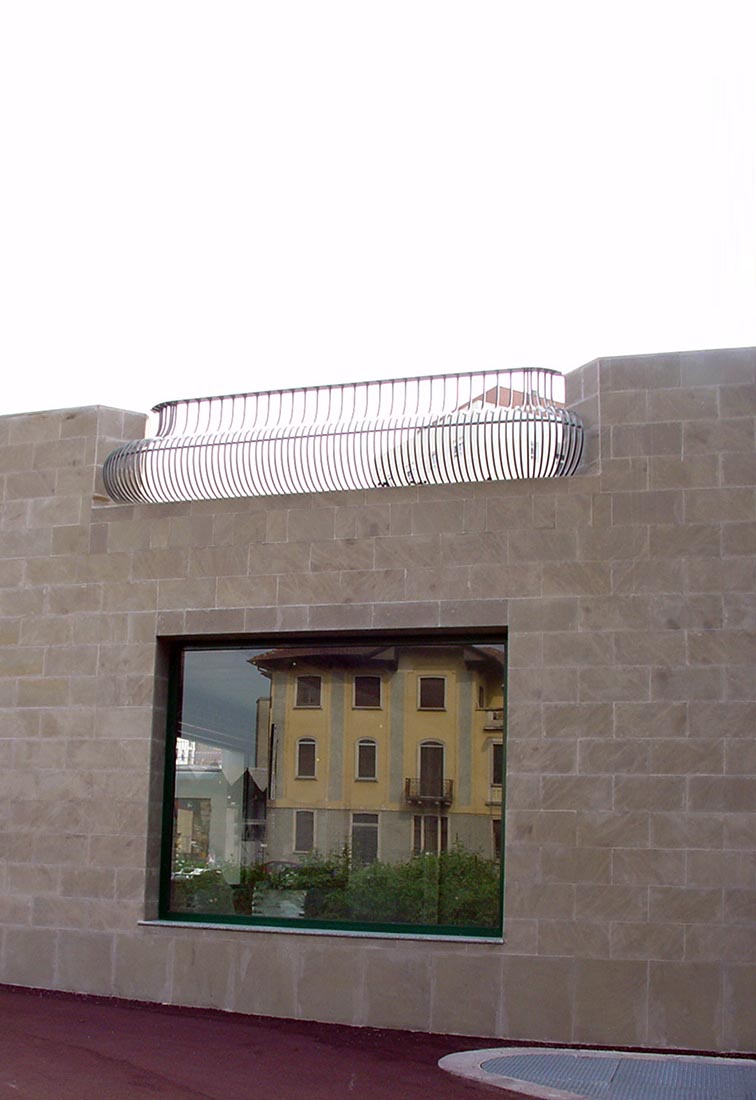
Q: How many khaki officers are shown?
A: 0